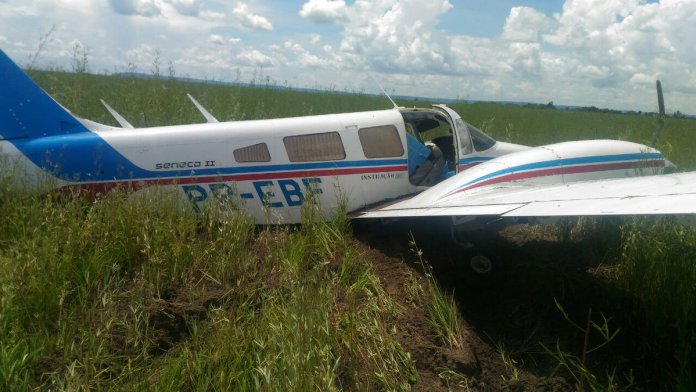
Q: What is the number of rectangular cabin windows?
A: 3